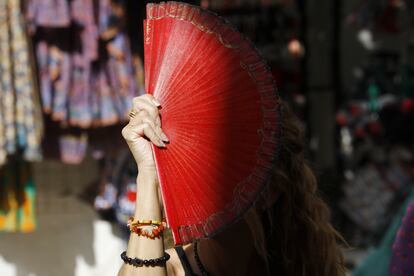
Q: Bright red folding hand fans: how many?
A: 1